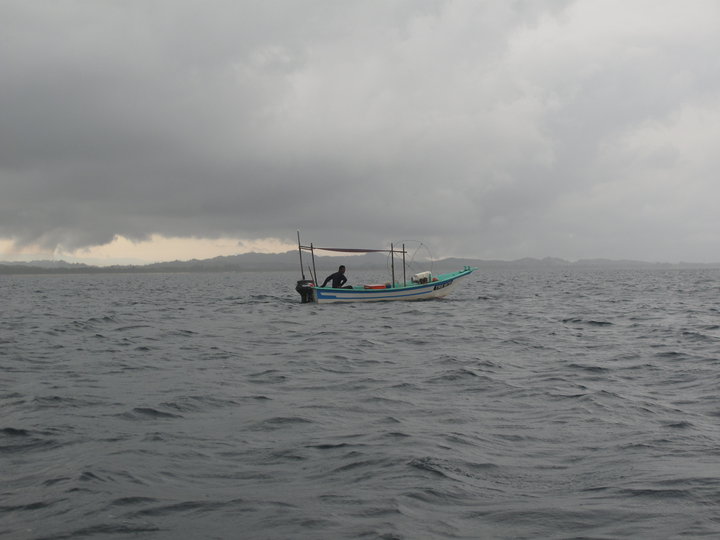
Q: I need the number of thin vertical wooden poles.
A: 4